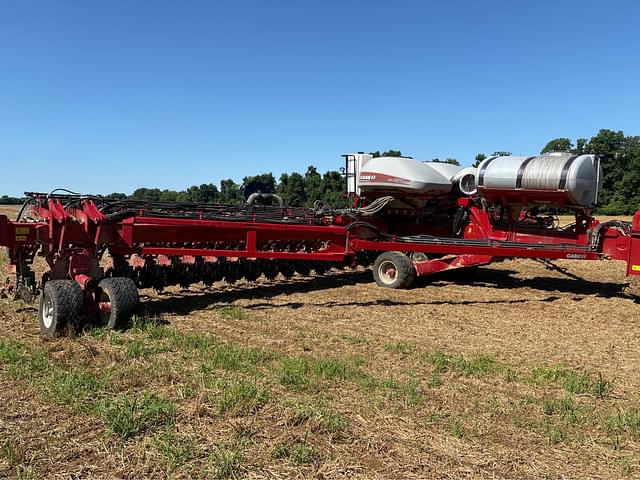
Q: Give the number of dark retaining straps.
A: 3